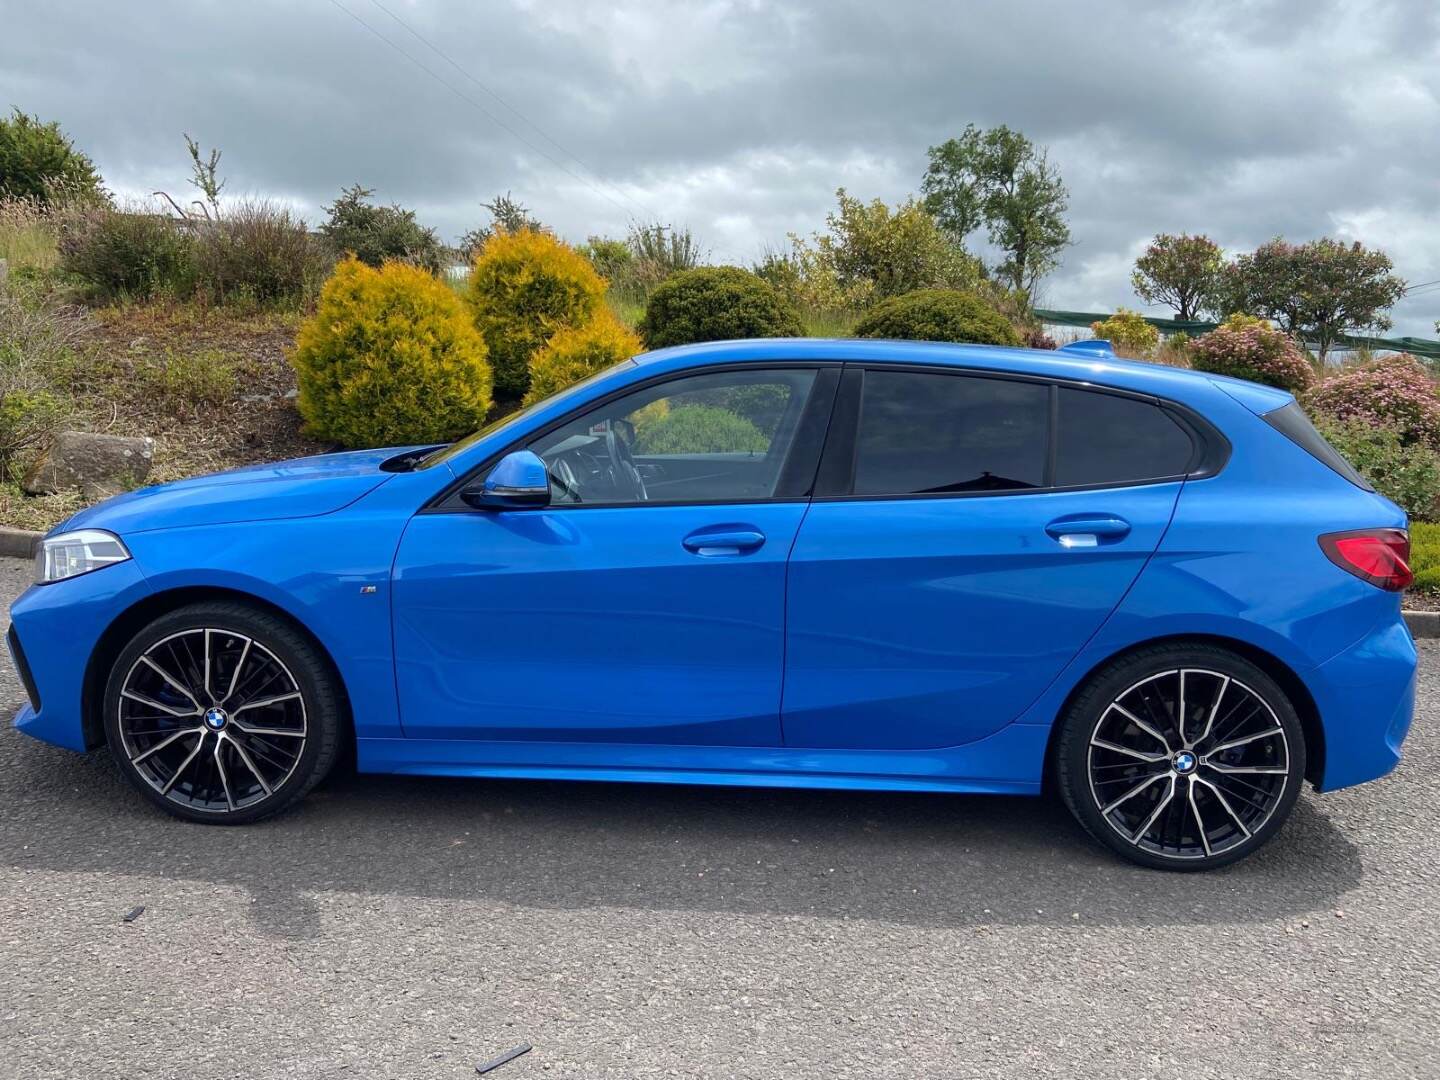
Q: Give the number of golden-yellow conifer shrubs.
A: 3